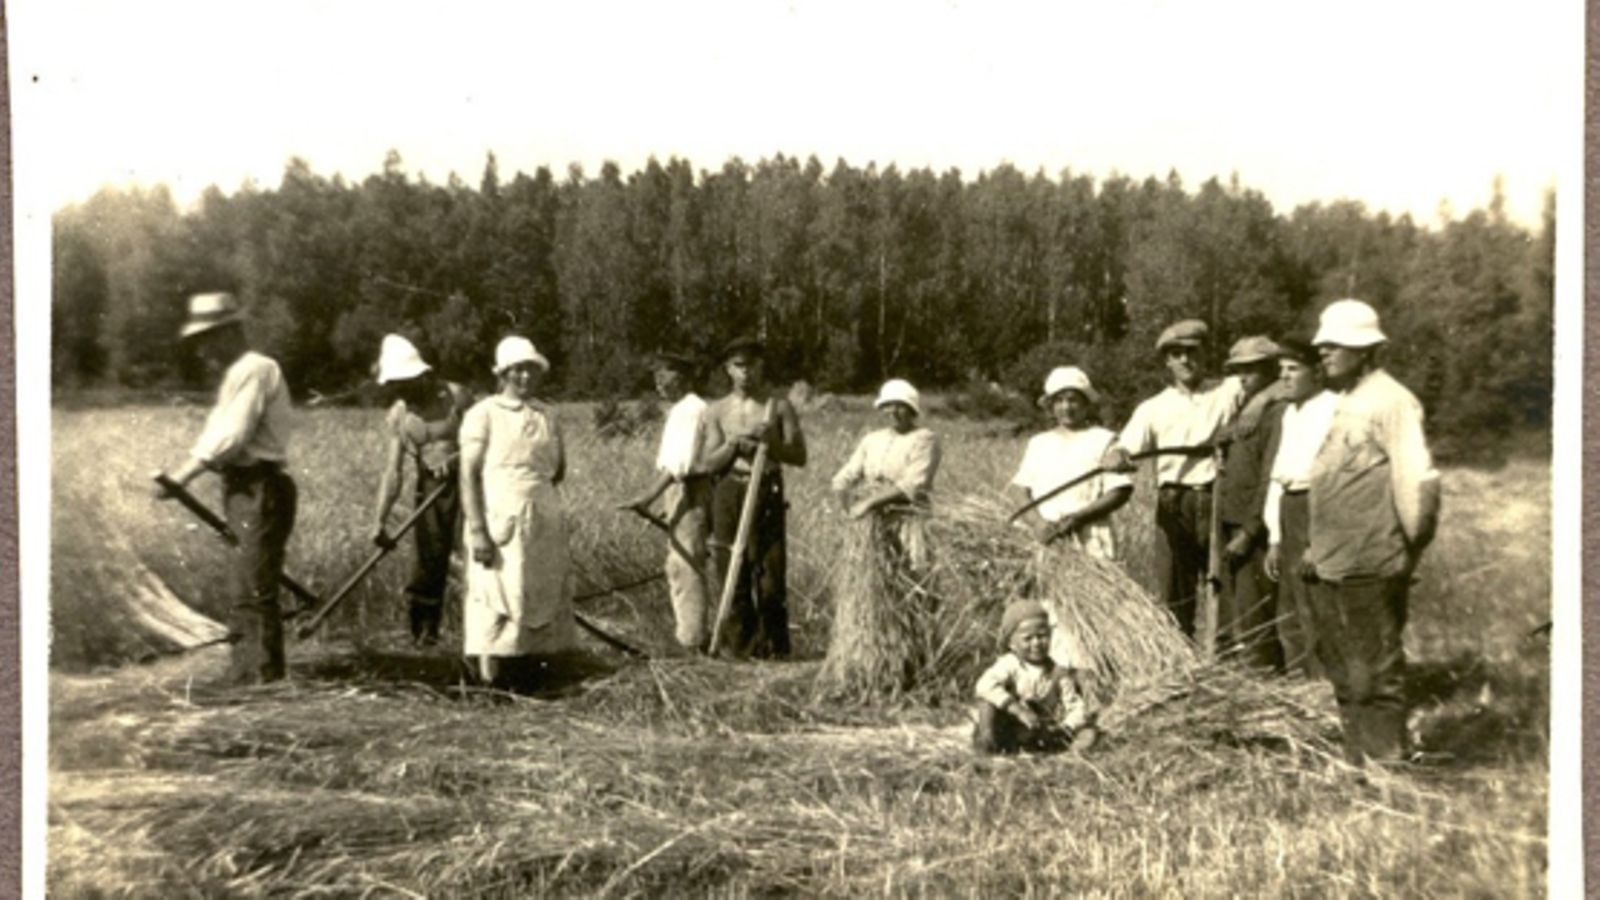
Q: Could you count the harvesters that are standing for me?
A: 11